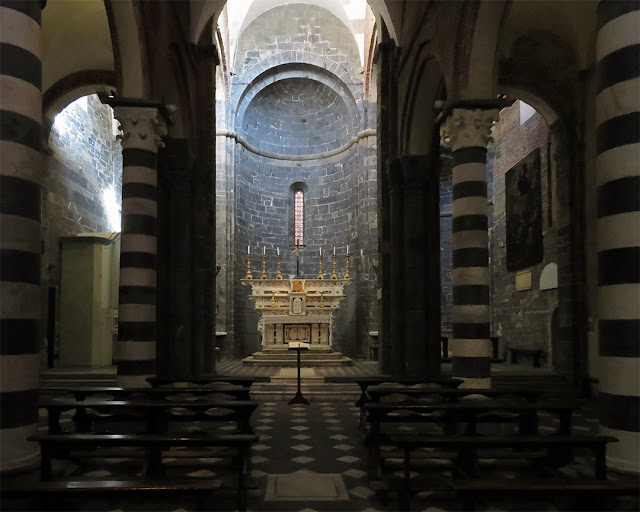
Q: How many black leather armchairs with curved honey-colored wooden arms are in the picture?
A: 0